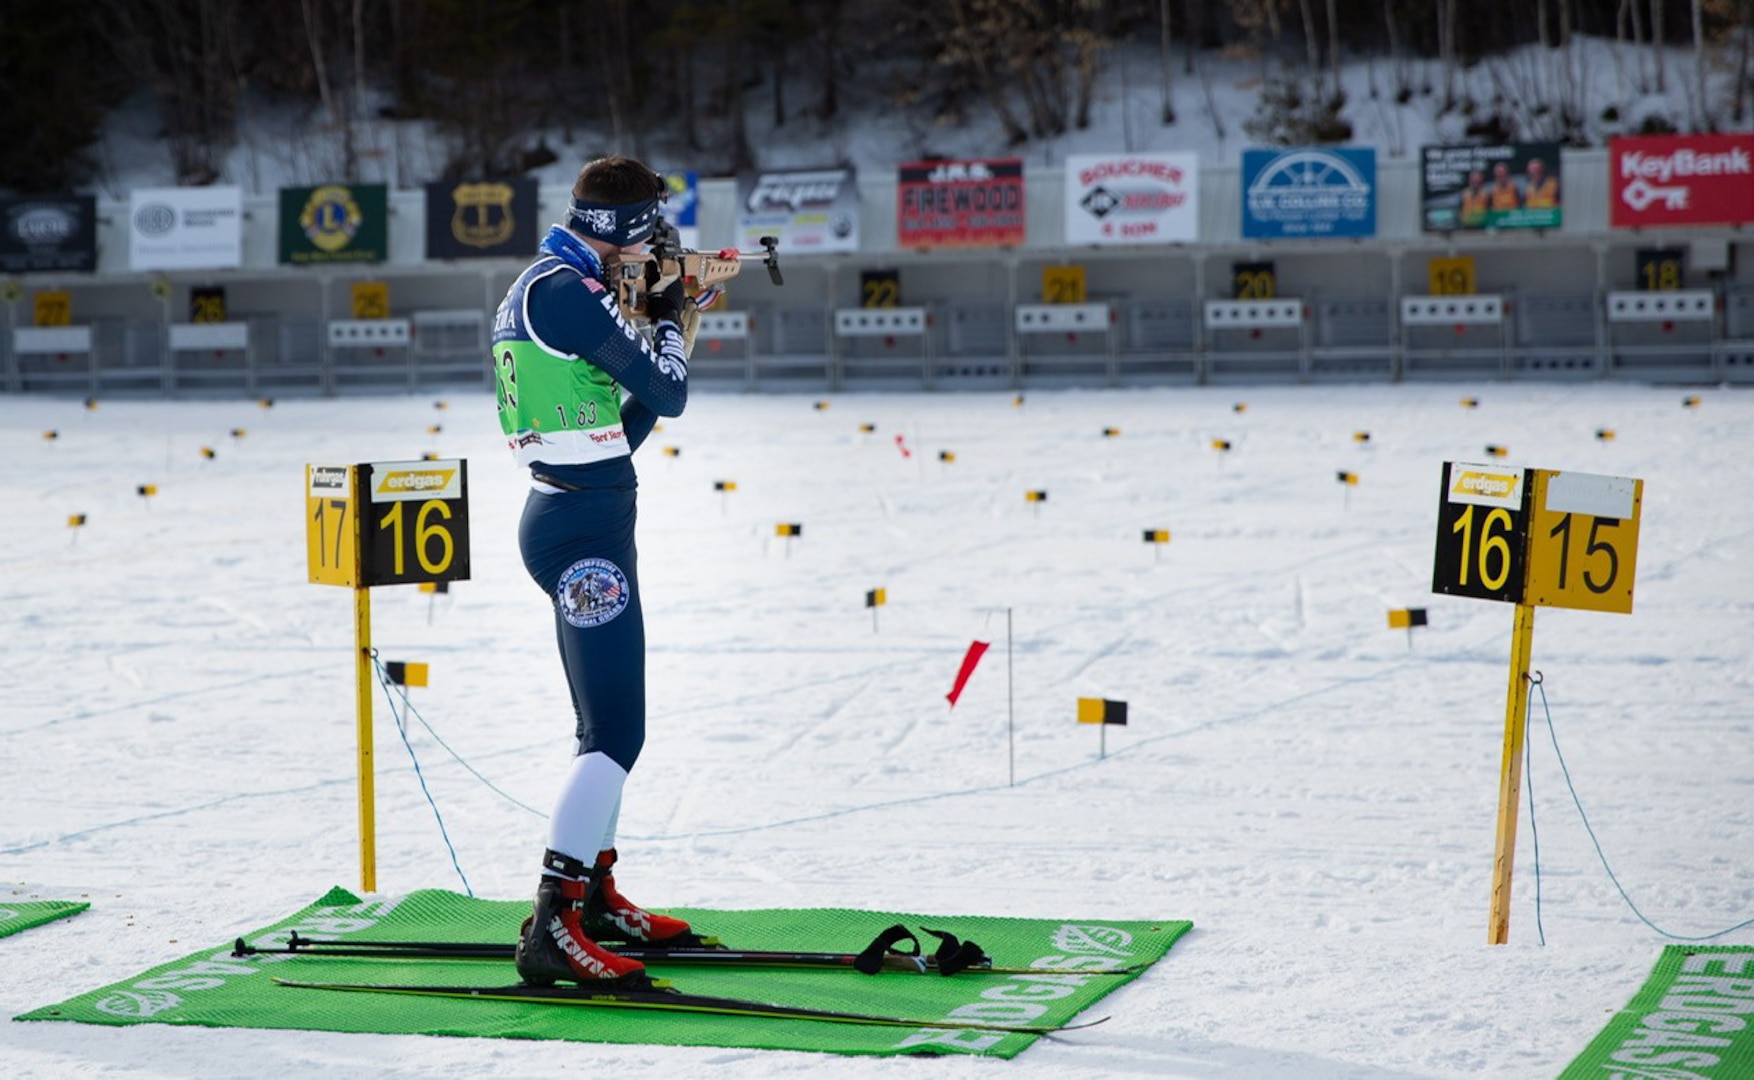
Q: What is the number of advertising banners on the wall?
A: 11